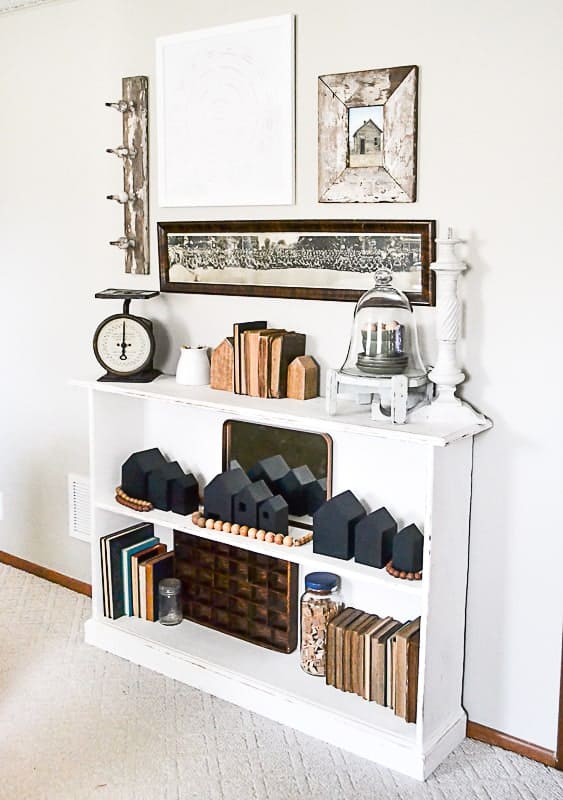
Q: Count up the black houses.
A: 9